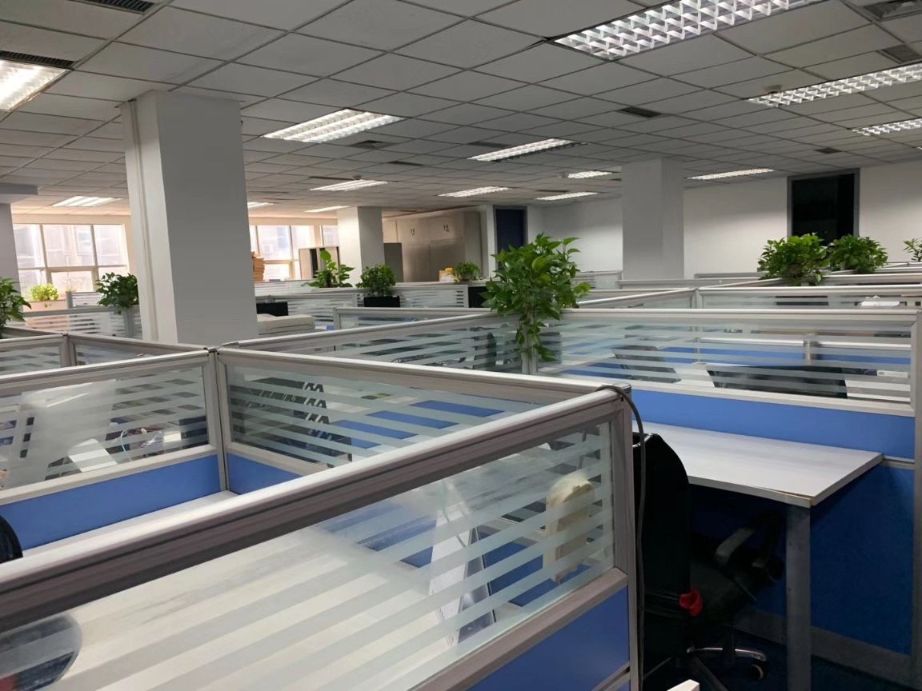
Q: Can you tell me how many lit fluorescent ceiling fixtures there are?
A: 14